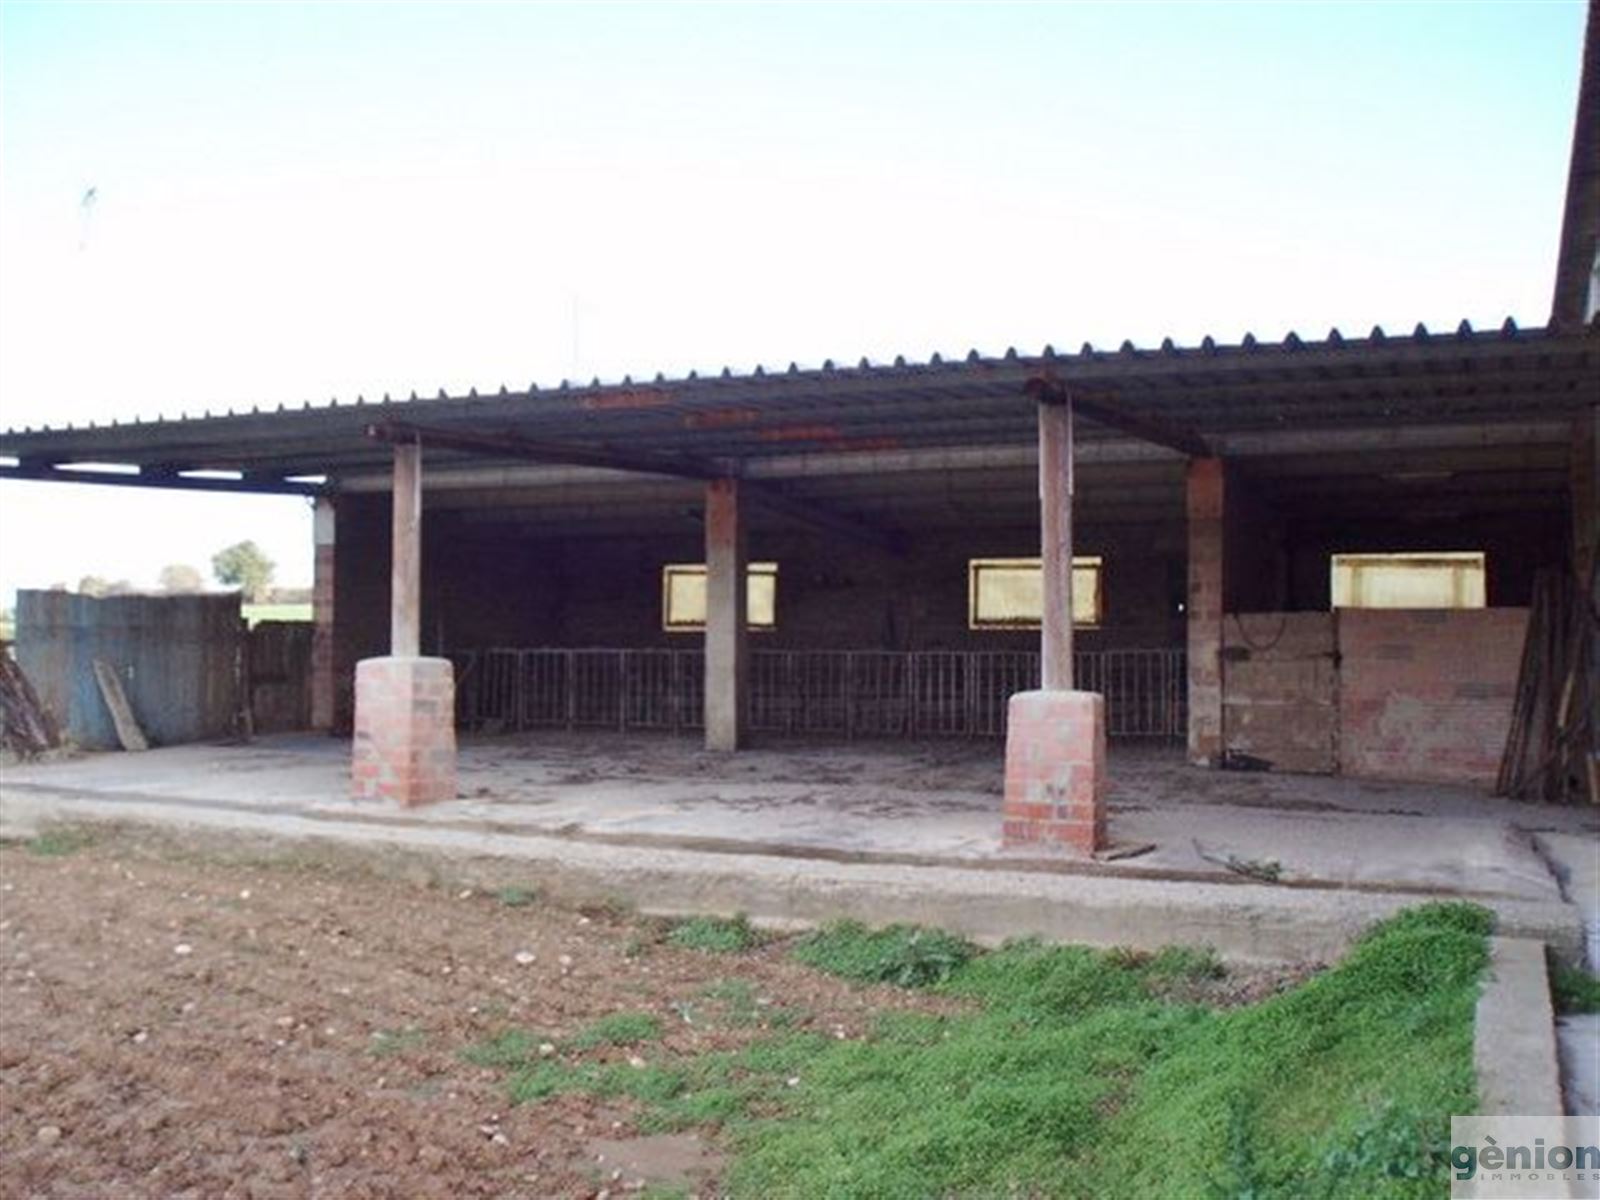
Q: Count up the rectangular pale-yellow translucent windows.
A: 3